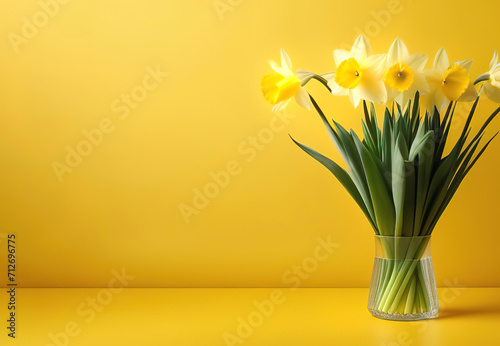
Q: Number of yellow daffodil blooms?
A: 5